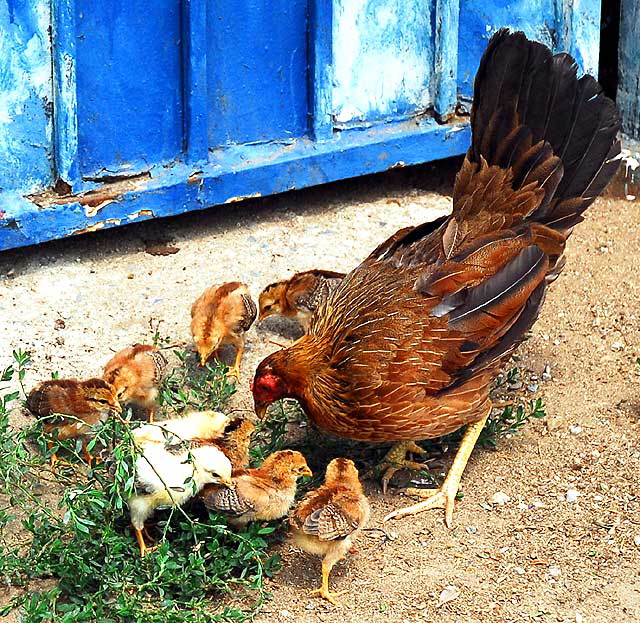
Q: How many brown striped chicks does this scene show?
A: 7